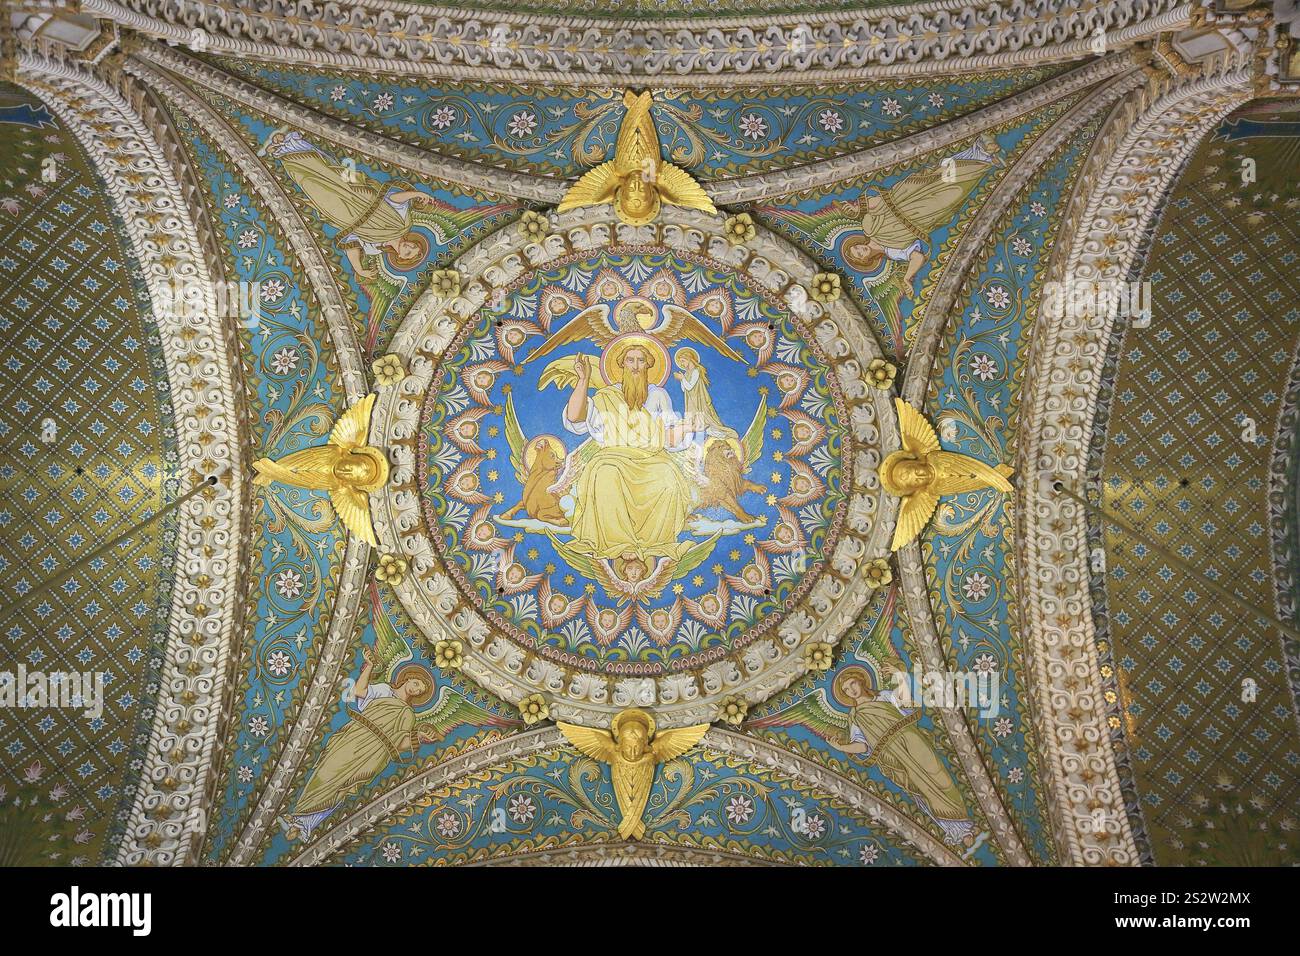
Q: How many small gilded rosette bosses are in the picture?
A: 12